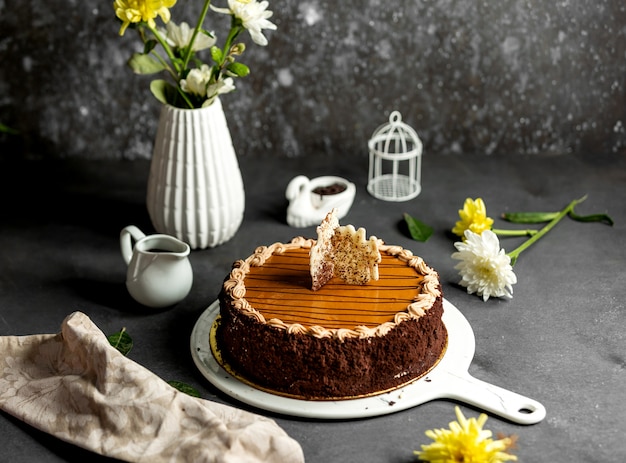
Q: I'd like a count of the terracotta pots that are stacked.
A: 0